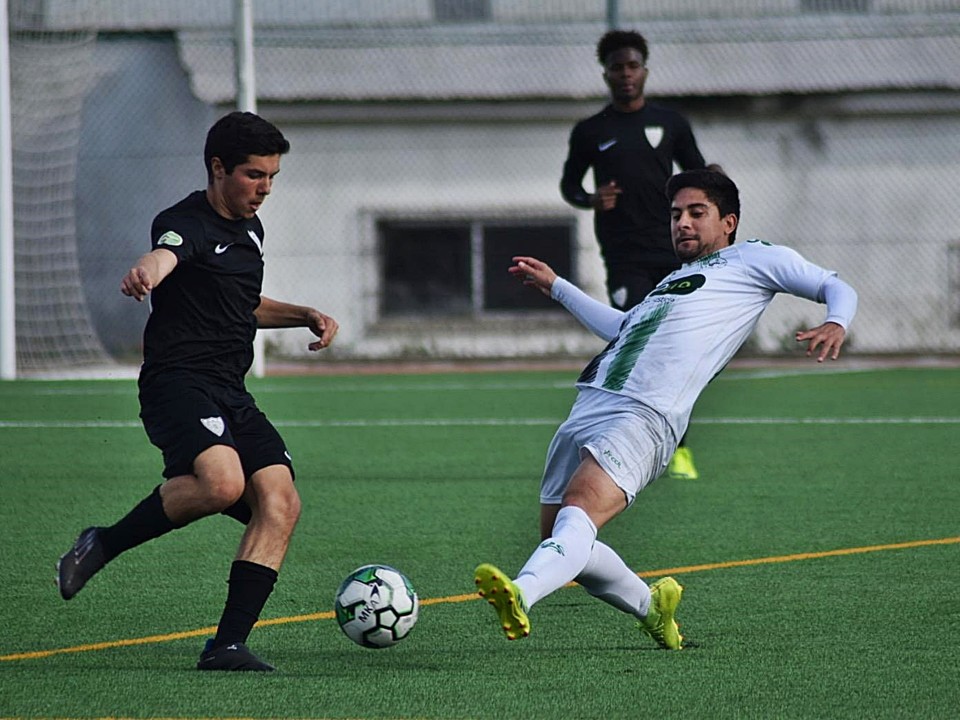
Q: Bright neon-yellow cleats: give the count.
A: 3